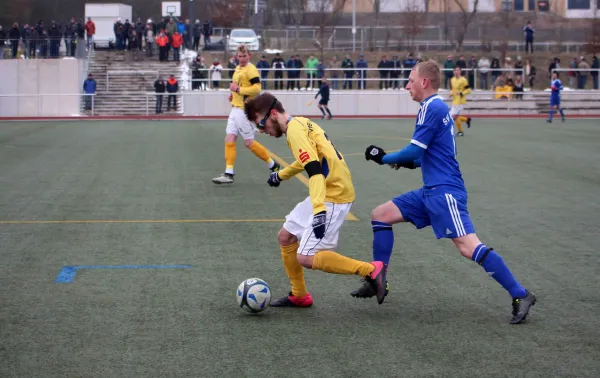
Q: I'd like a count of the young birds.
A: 0